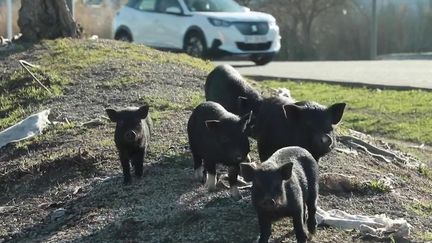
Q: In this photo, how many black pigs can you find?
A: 5